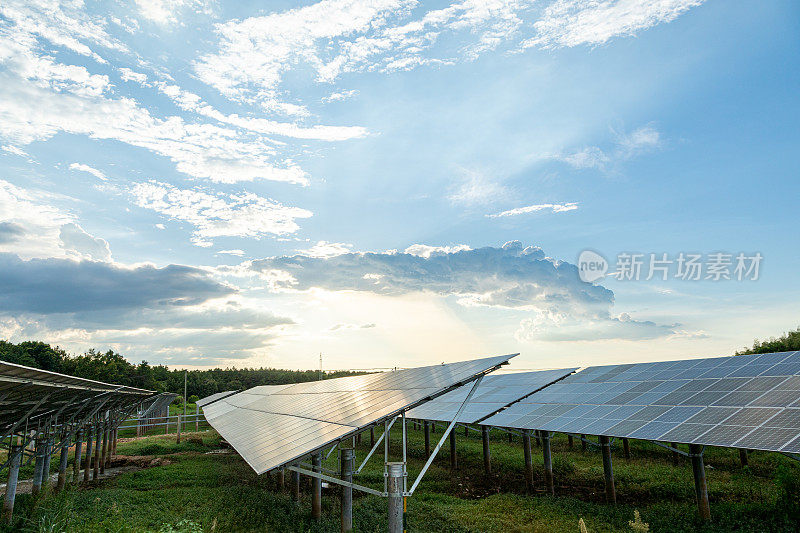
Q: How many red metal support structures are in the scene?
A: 0